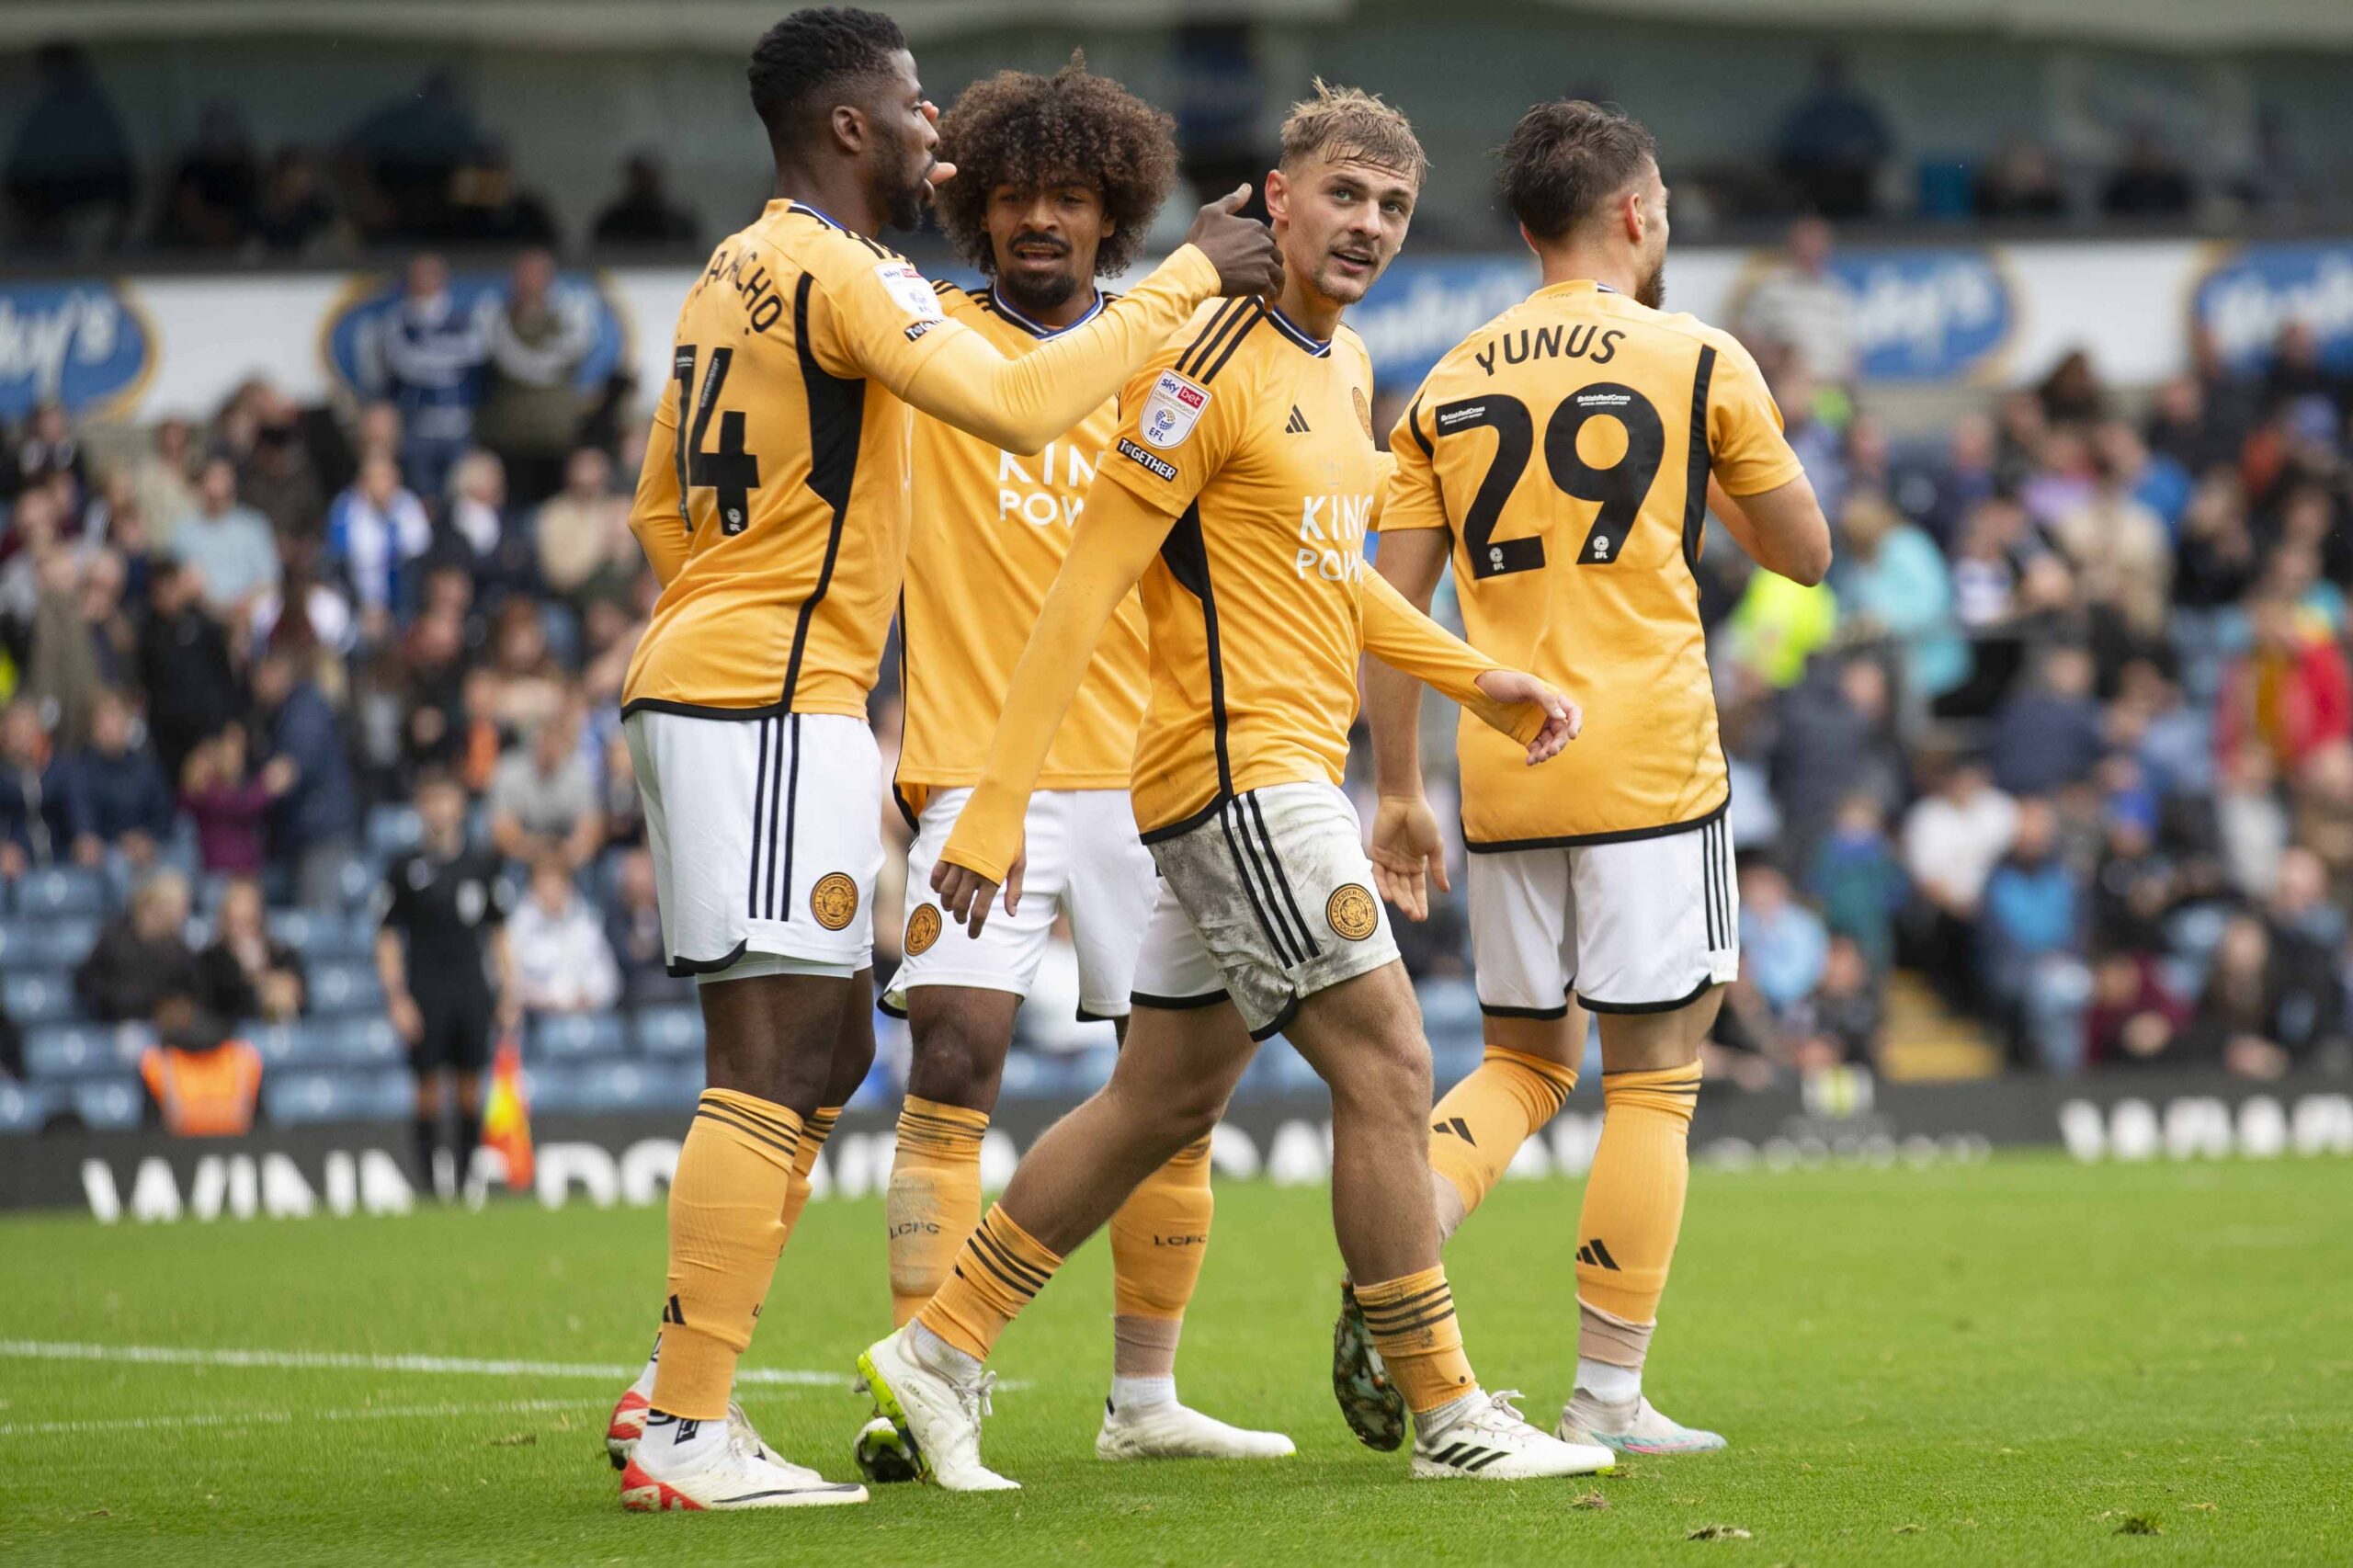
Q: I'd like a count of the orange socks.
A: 8